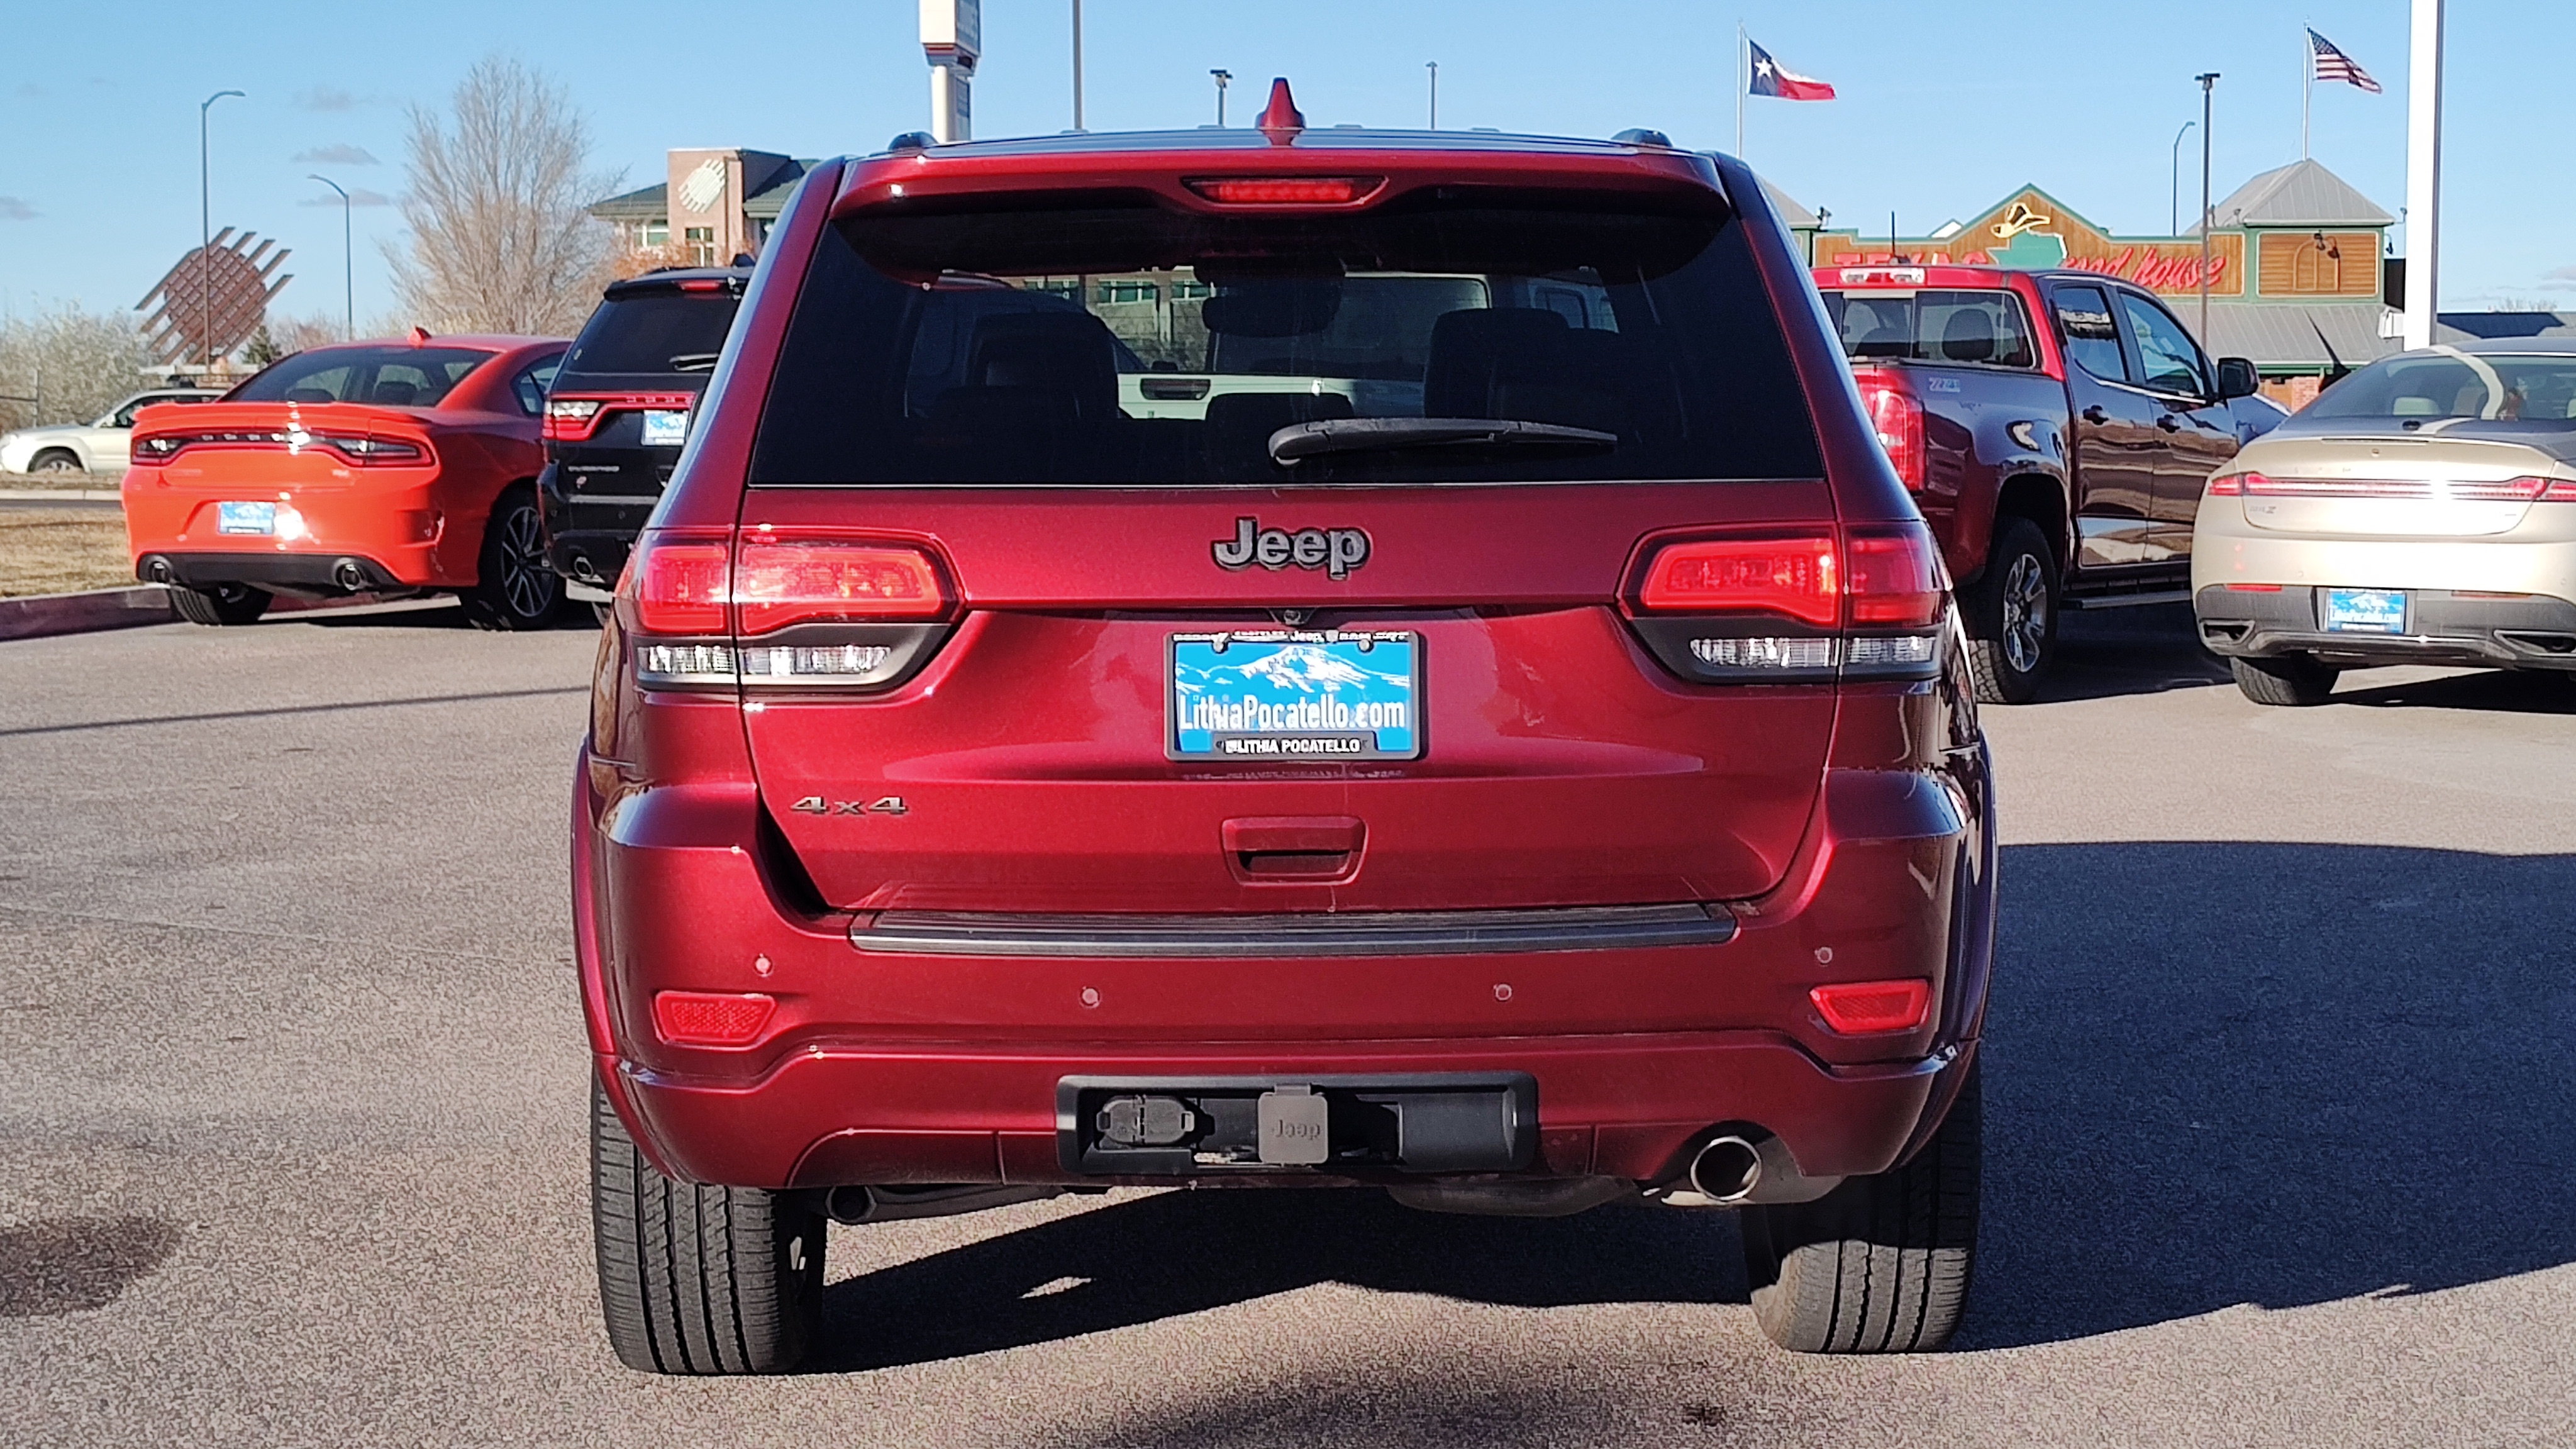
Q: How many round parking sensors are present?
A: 4